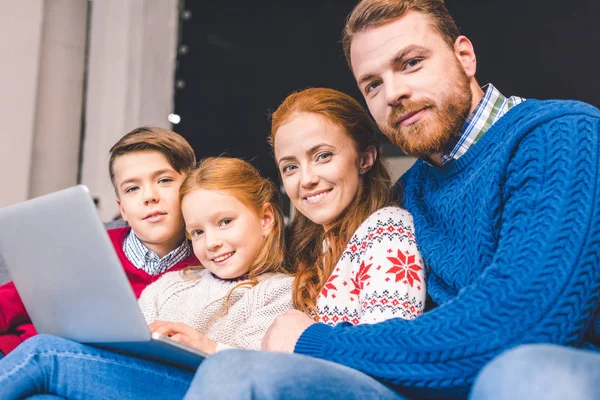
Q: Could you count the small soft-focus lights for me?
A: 4